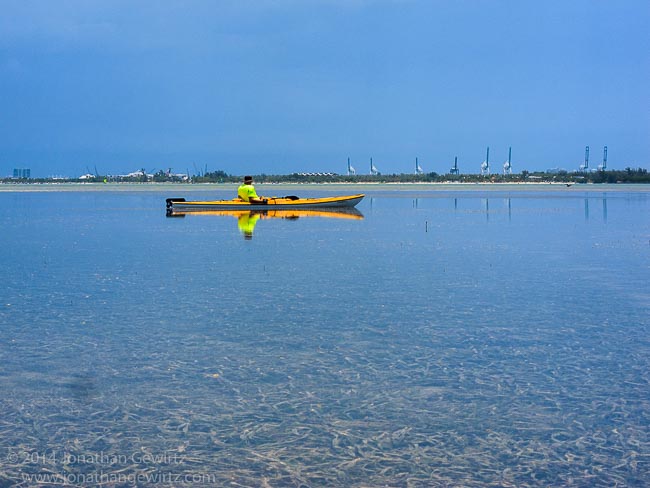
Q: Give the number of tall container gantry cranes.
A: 8